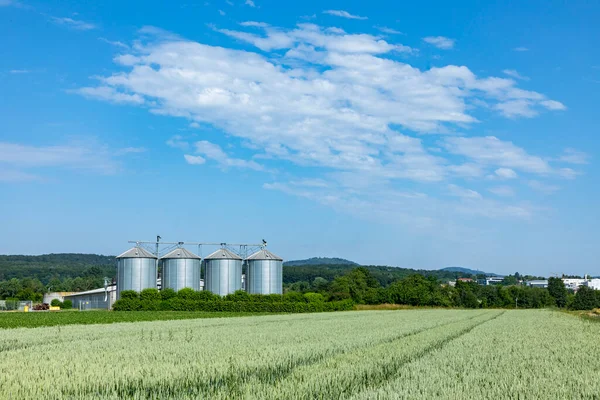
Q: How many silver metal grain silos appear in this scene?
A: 4